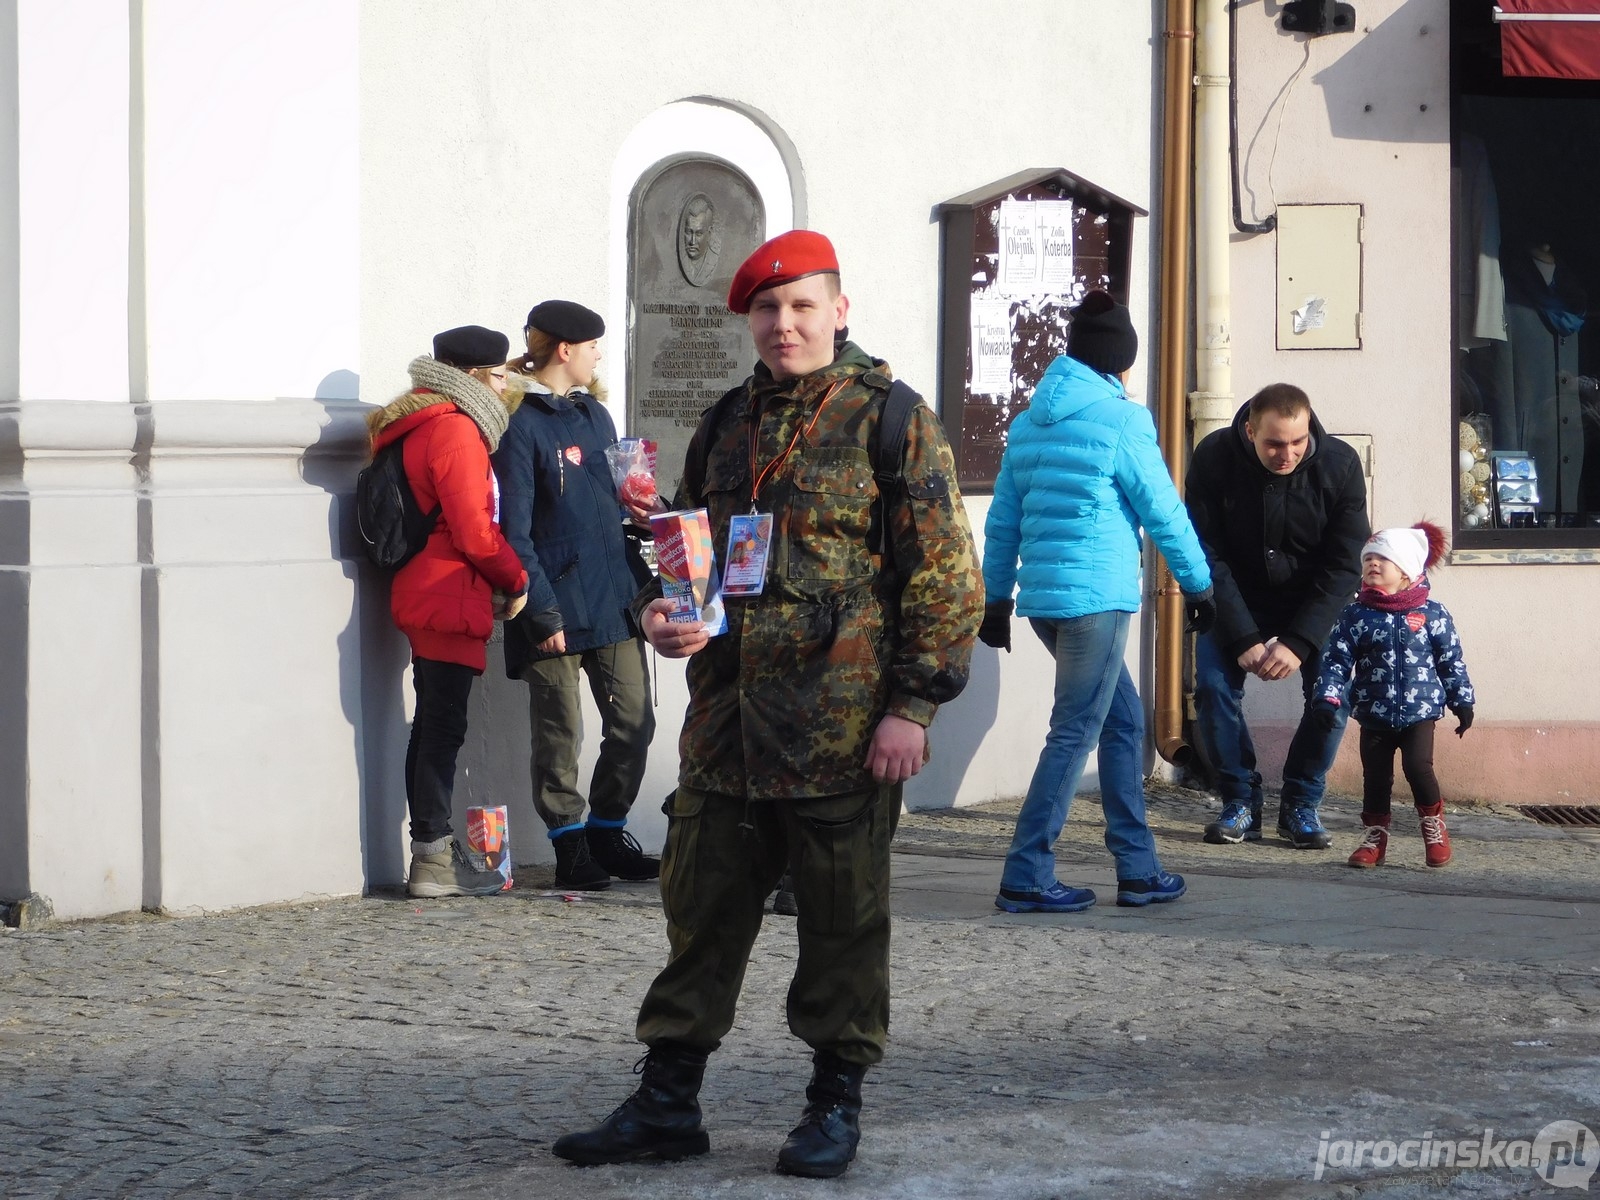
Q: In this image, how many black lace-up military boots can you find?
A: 2